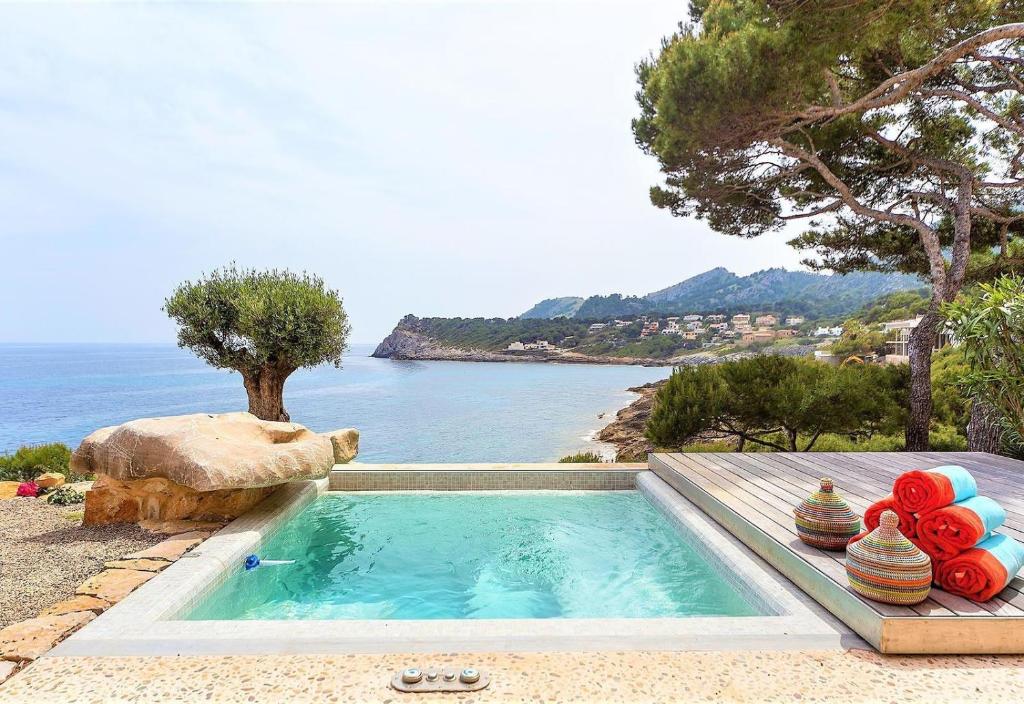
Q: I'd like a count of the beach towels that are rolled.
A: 6